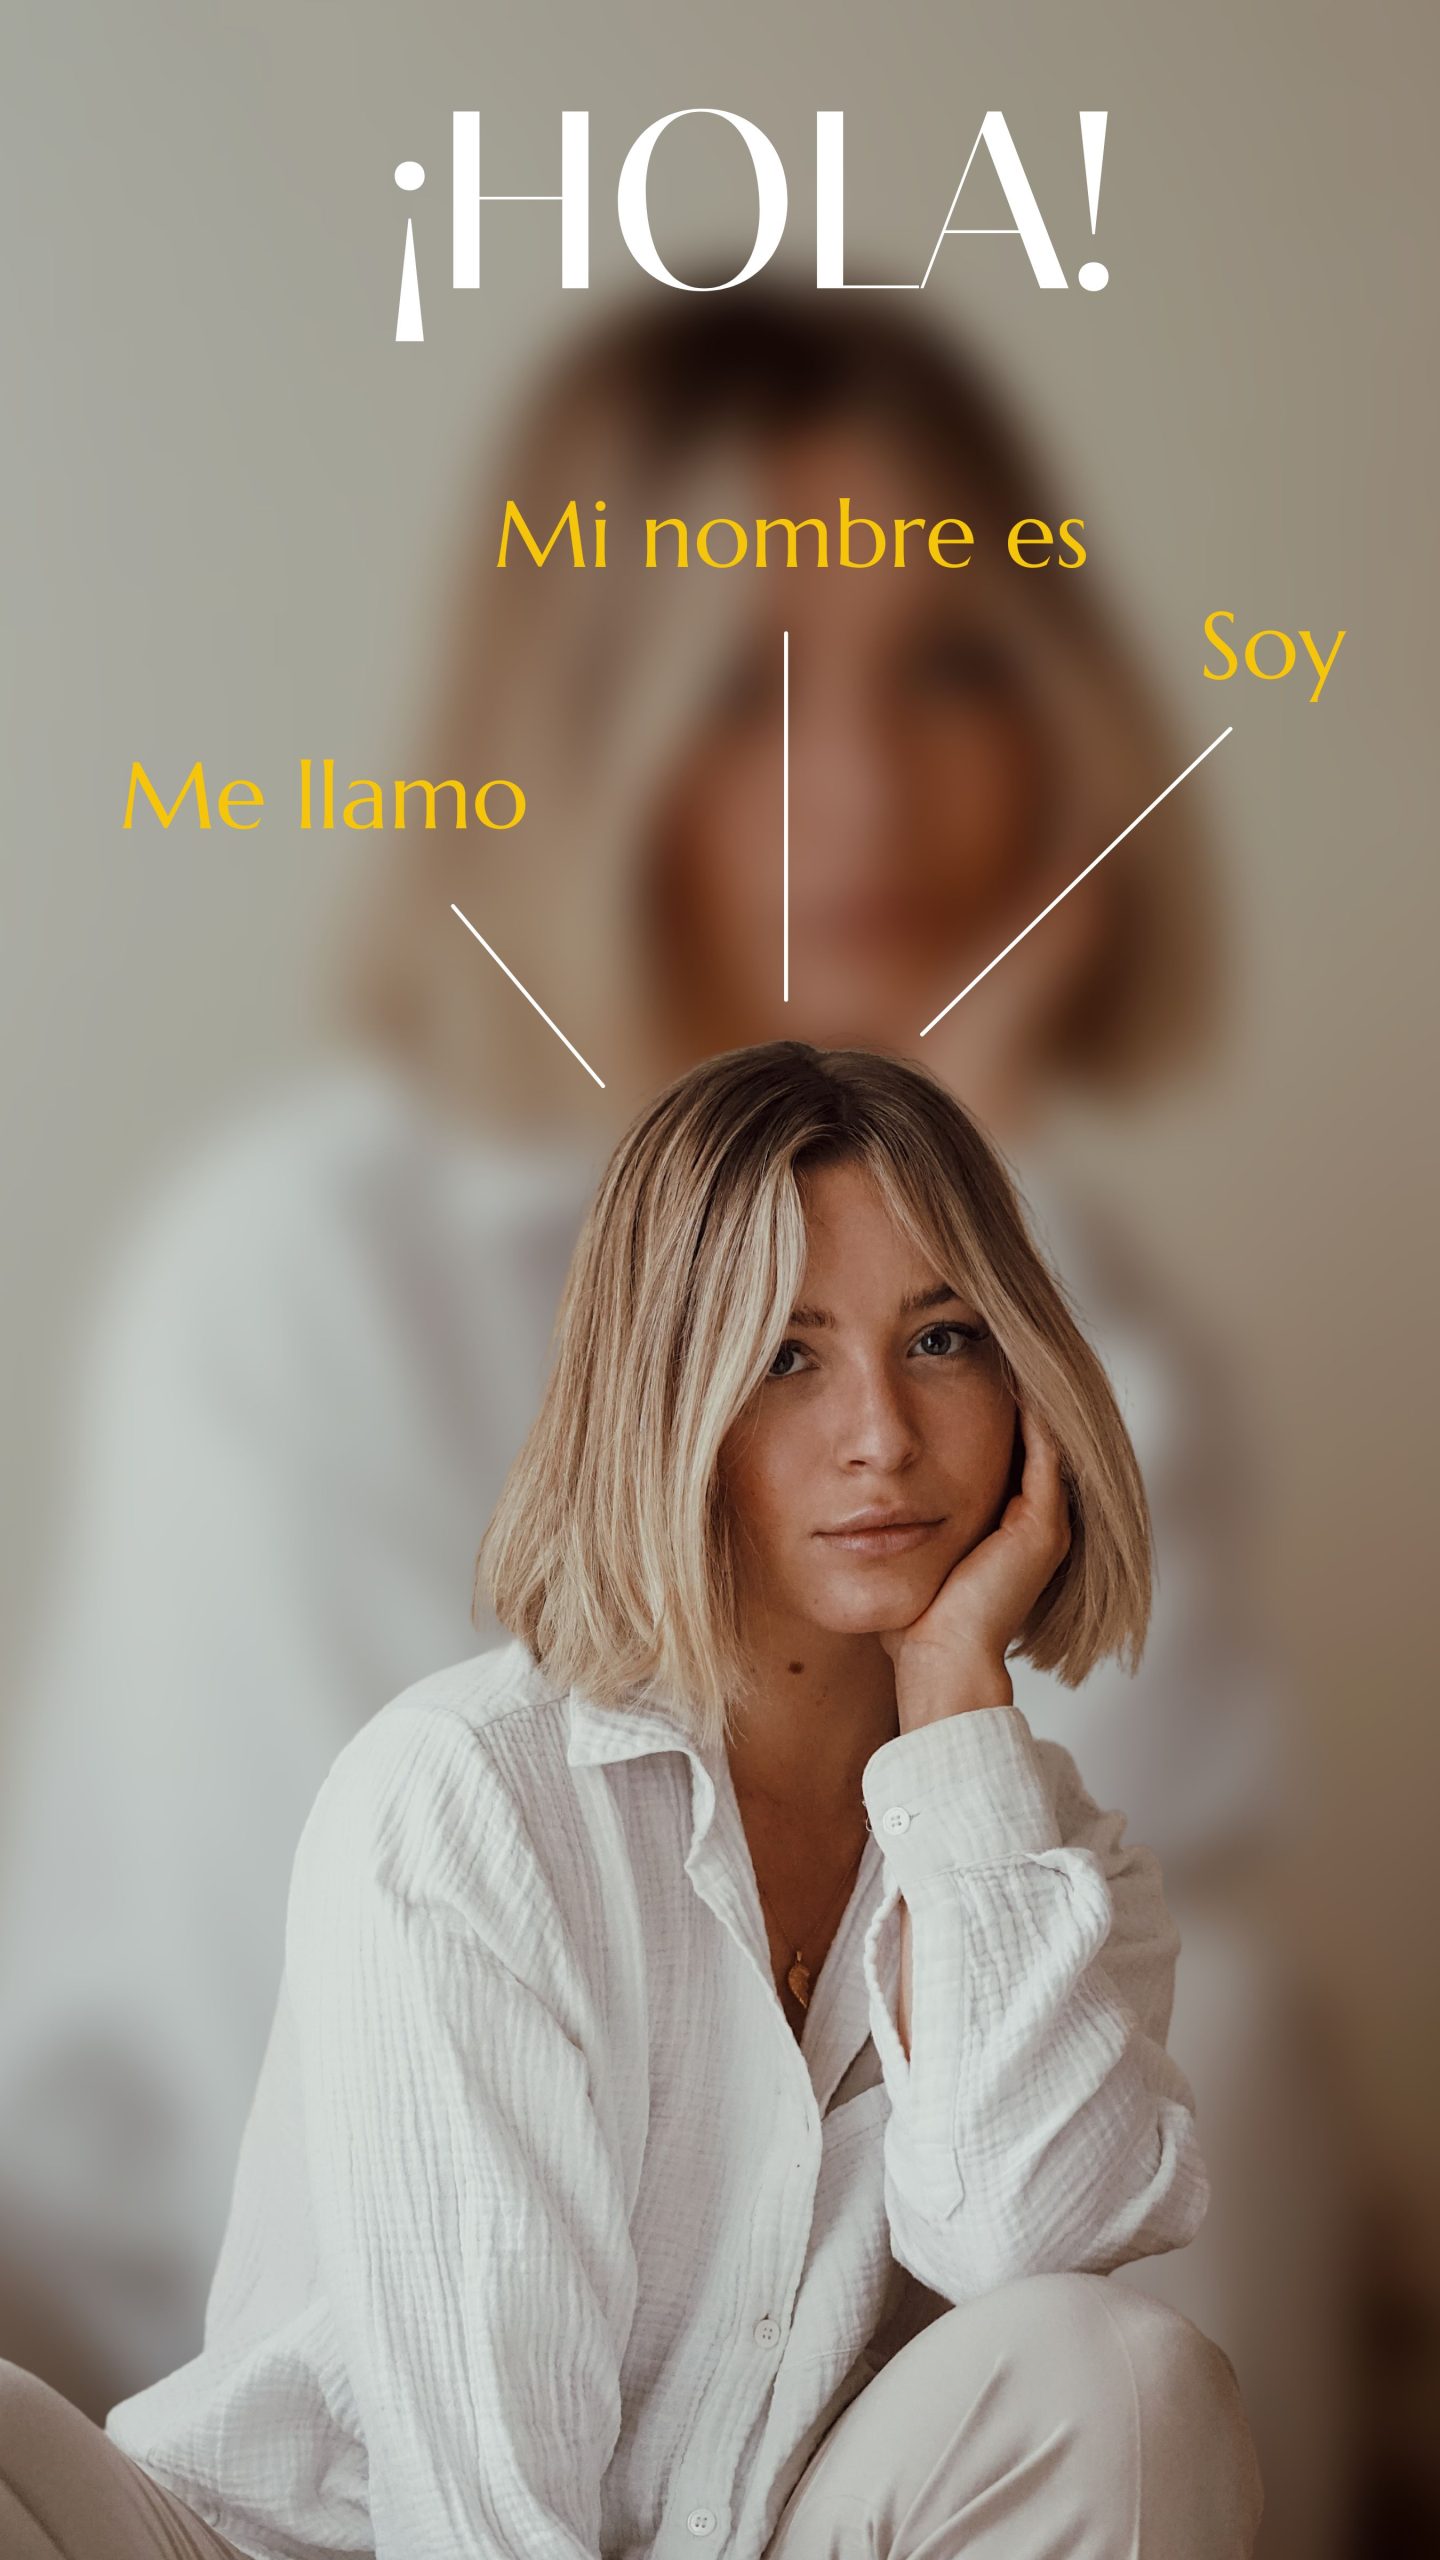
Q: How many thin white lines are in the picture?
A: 3